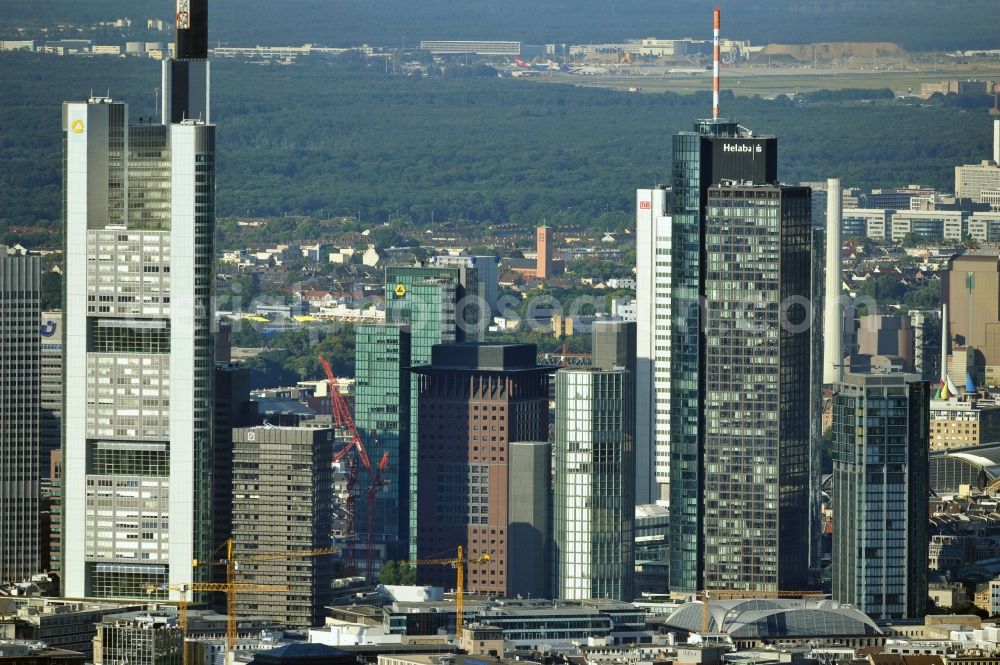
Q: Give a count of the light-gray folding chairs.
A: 0